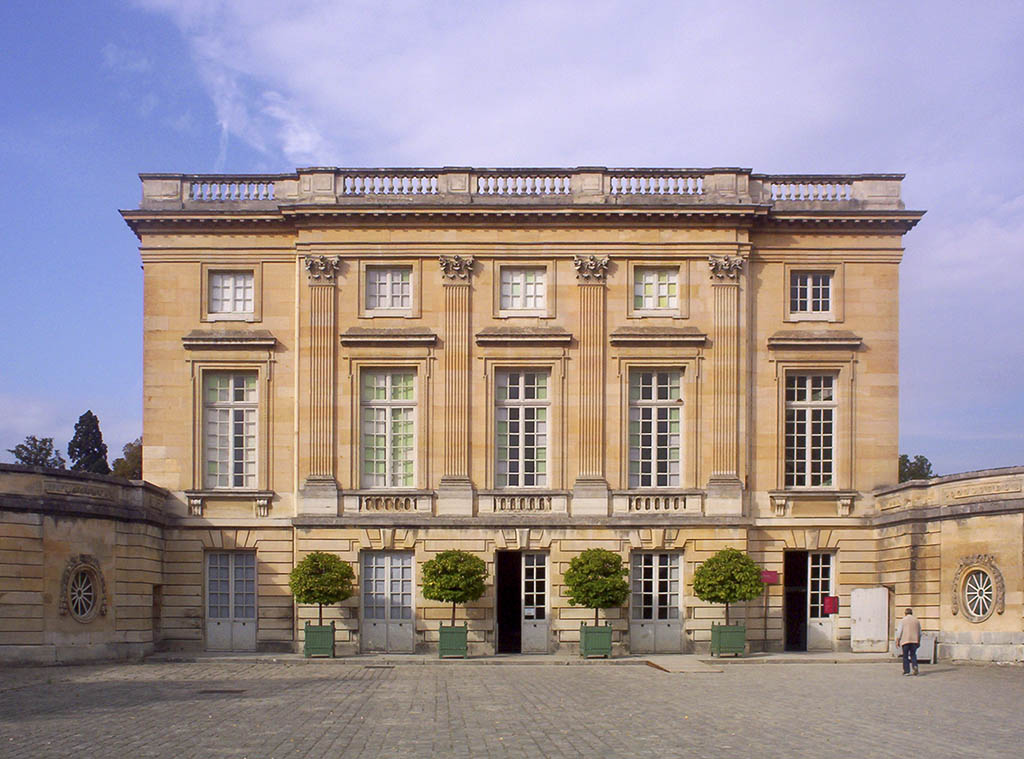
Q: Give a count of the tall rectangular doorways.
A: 5